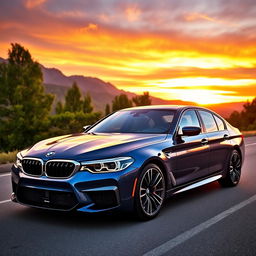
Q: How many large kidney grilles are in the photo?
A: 2